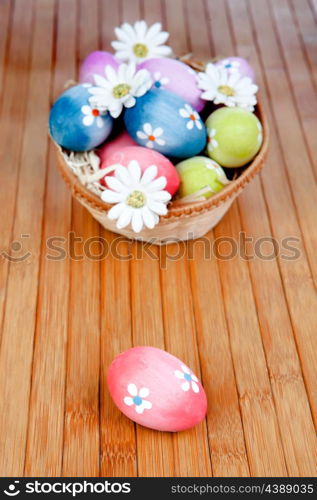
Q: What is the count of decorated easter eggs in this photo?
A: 10